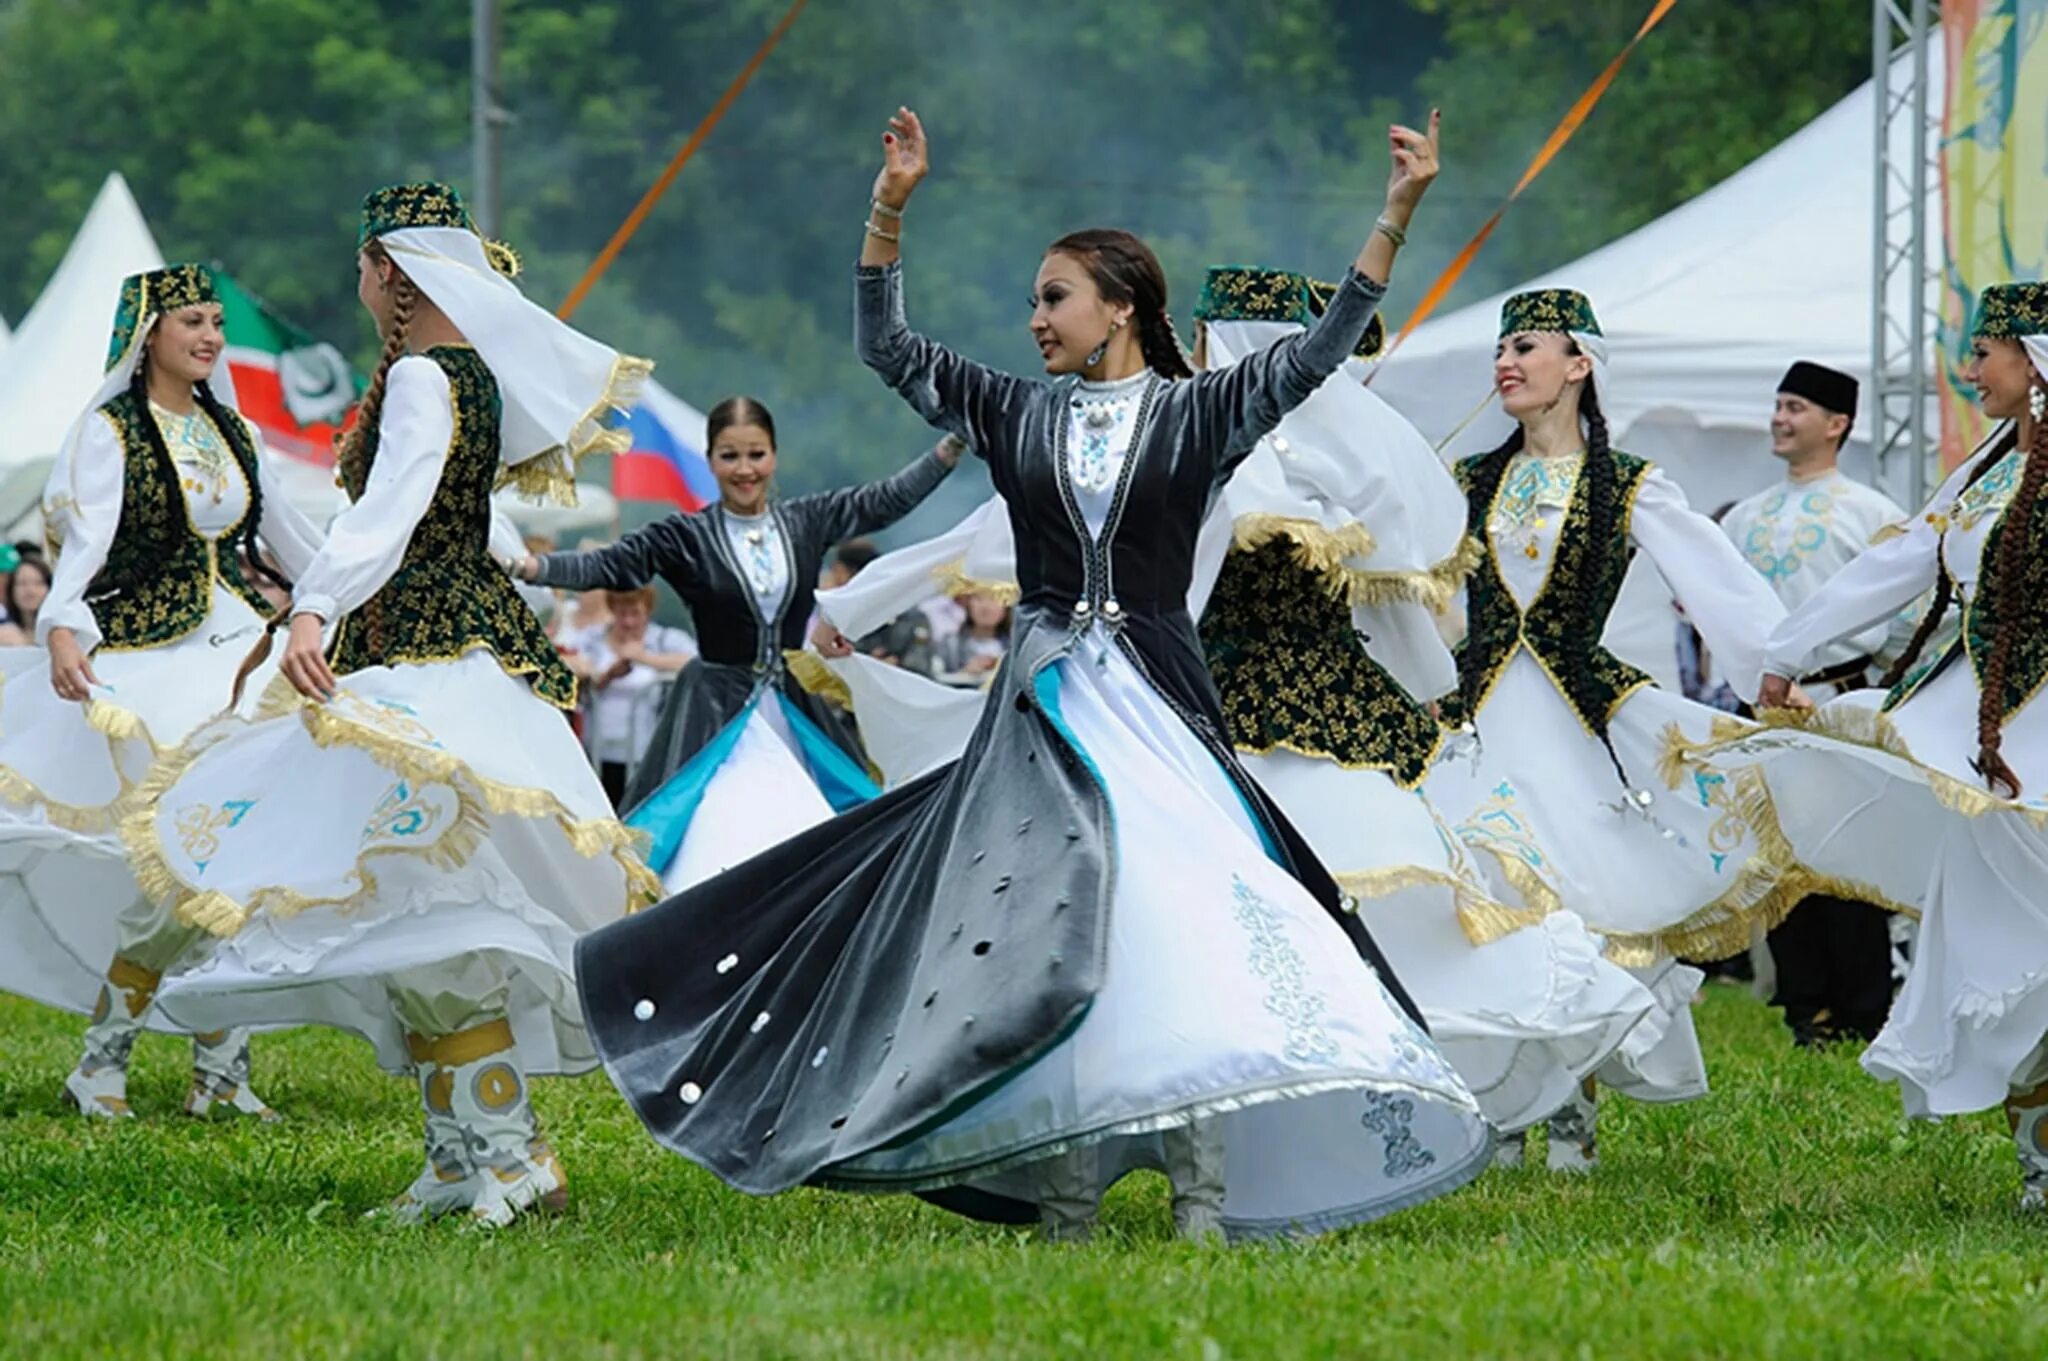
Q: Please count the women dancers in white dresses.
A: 5